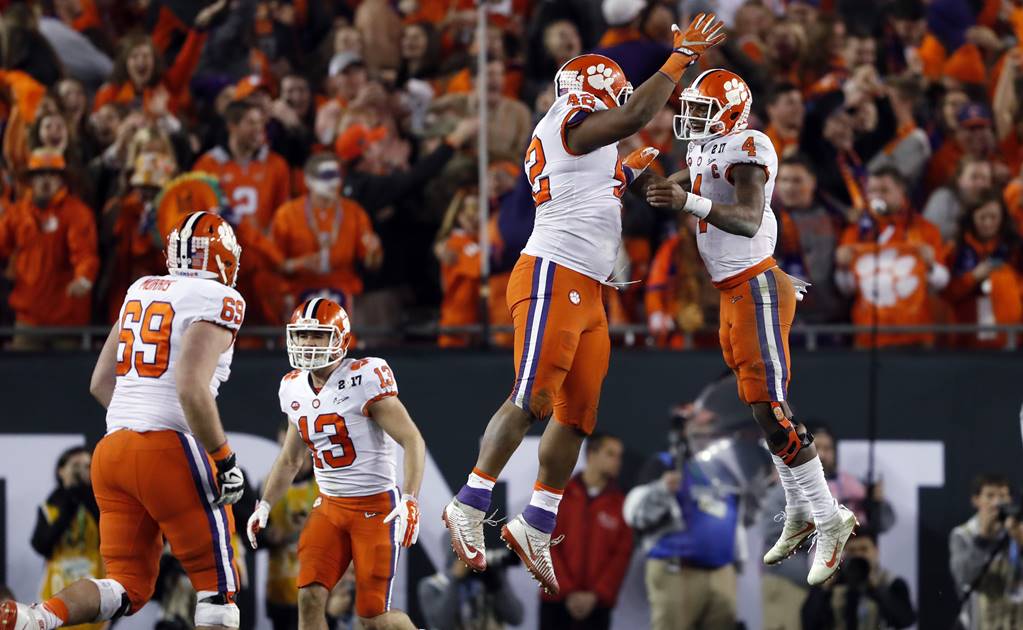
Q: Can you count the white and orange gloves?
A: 4